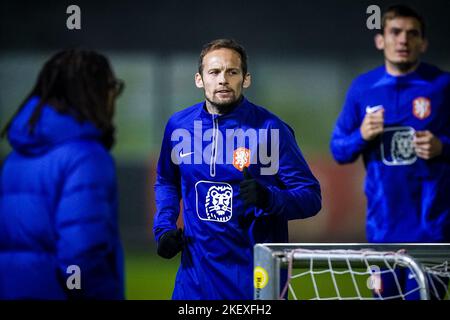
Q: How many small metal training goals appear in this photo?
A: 1